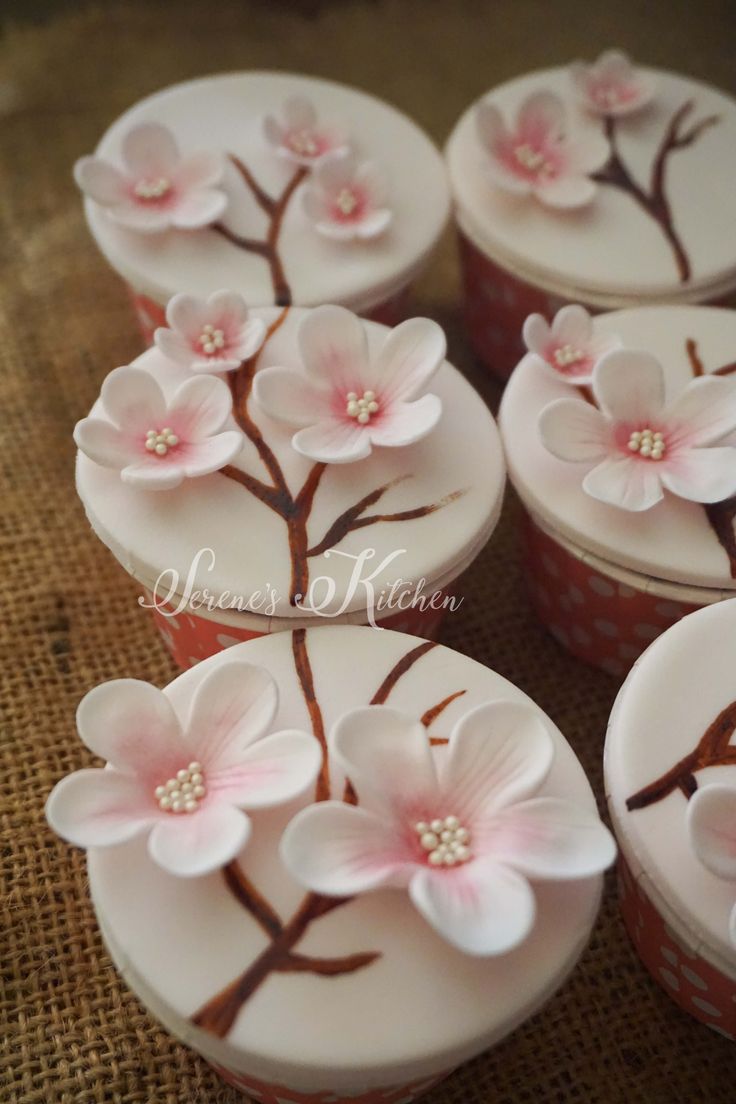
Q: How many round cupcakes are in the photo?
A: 6